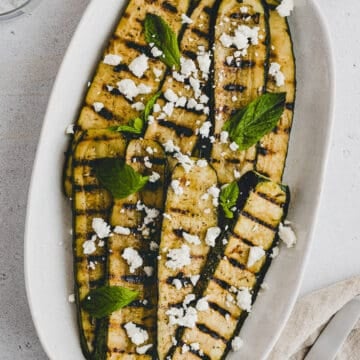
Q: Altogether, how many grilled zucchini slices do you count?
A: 8